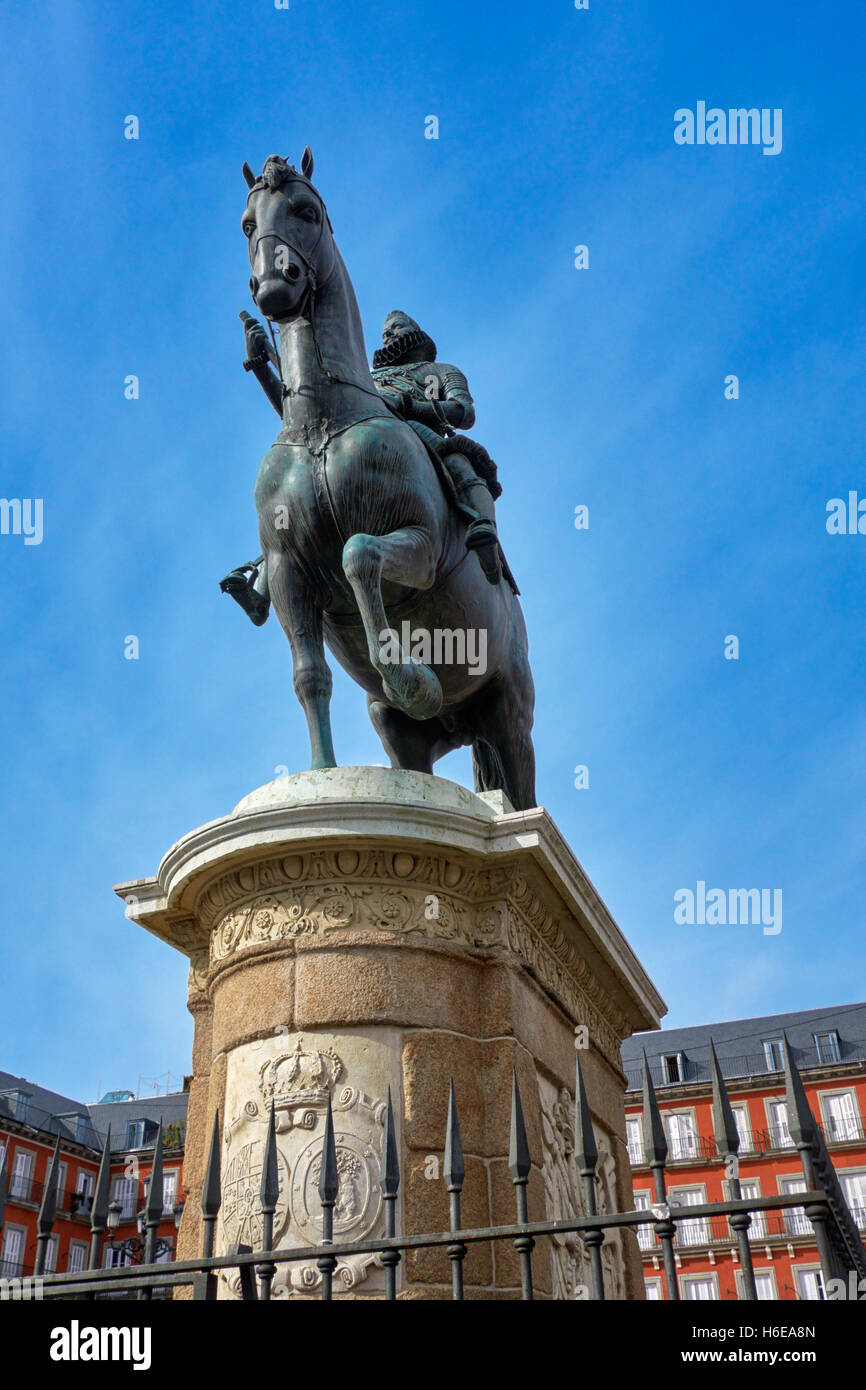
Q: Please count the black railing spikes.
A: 14